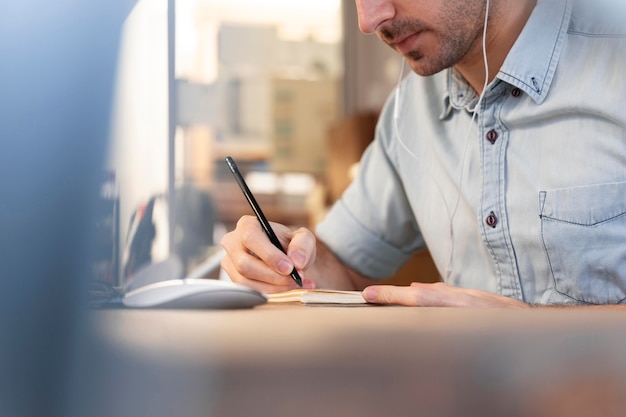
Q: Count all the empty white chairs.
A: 0